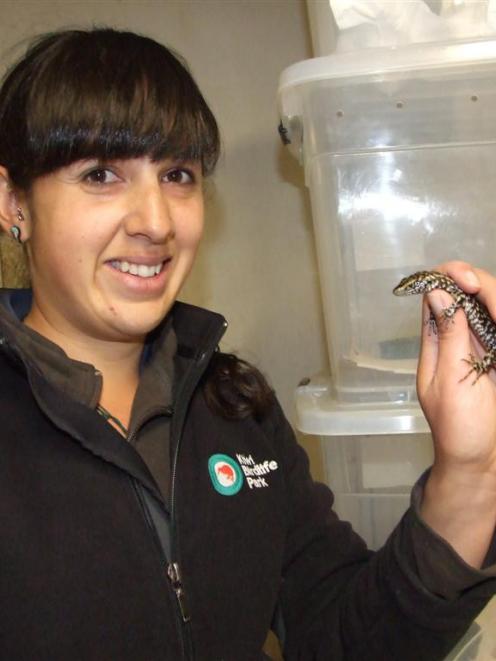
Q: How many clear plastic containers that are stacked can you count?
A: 3